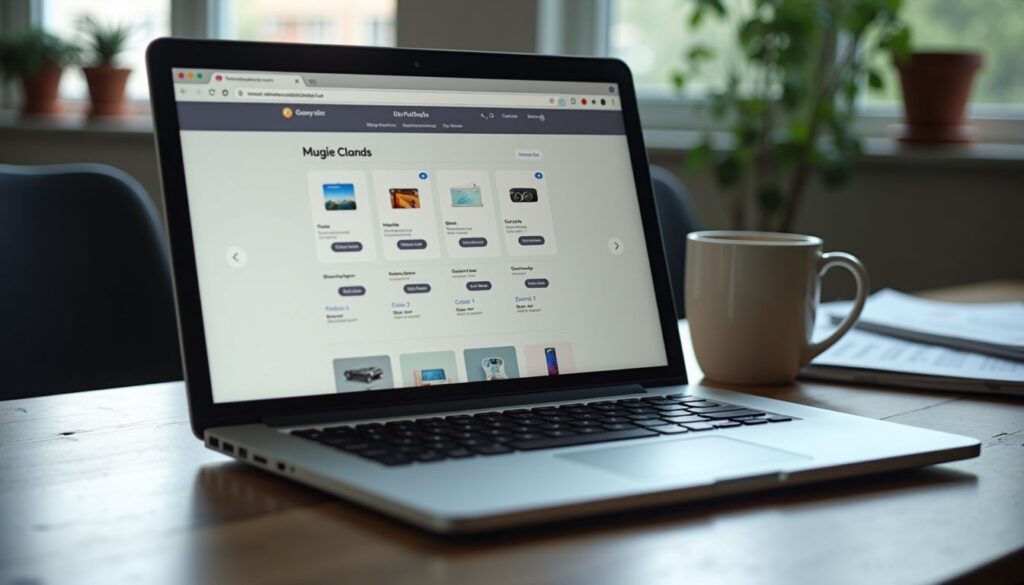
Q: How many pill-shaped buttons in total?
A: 8